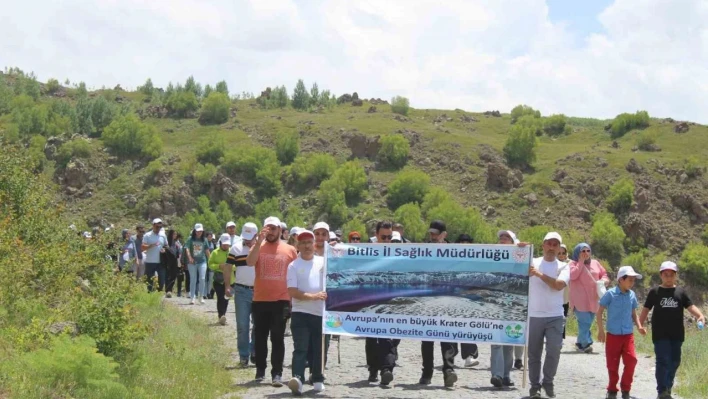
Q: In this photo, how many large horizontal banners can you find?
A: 1